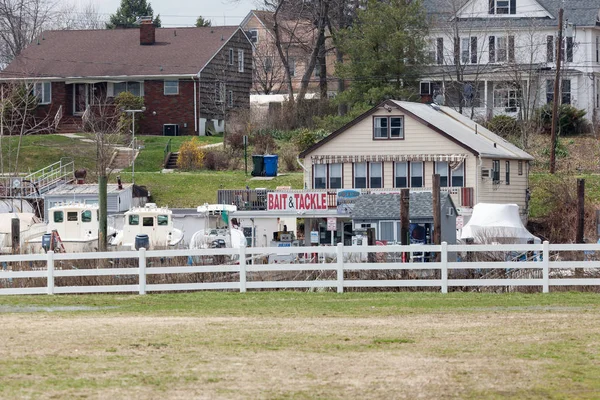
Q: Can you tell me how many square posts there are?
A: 6